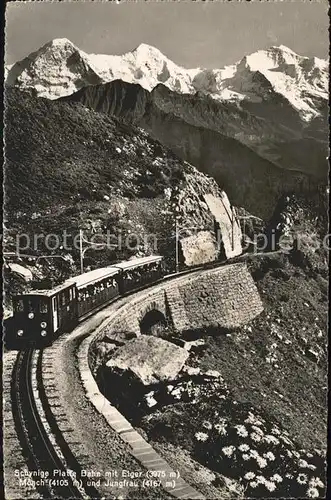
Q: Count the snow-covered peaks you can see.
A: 3